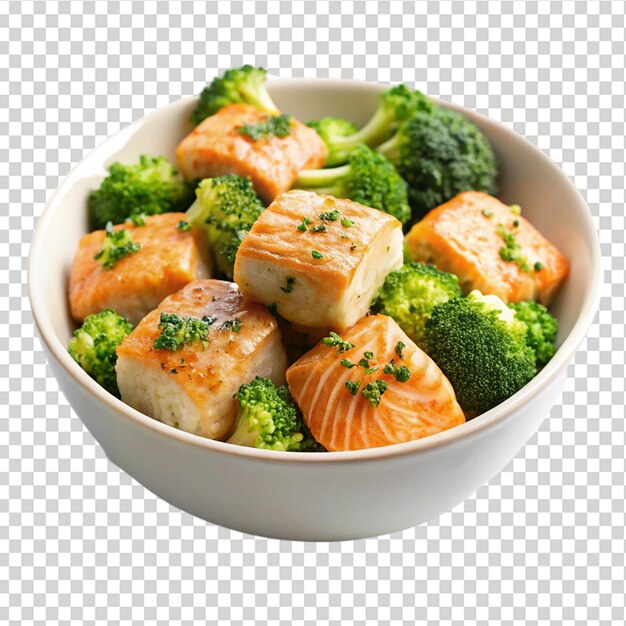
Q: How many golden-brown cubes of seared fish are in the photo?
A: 6